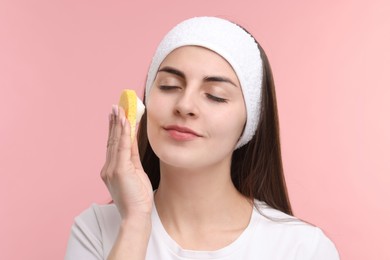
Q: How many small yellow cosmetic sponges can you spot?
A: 1